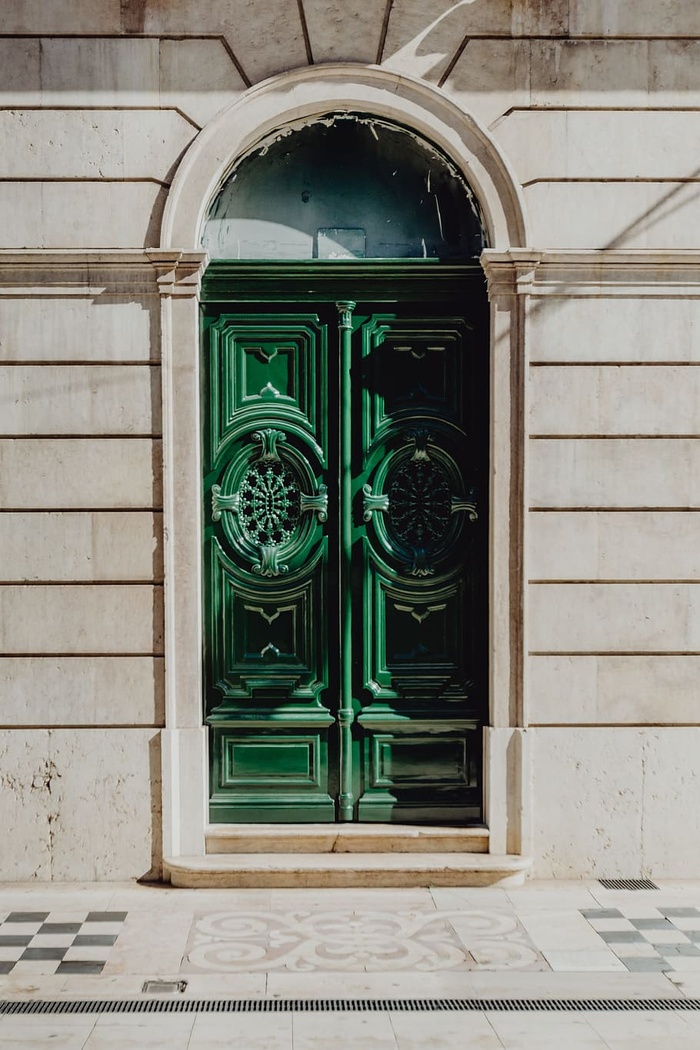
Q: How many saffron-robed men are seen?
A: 0